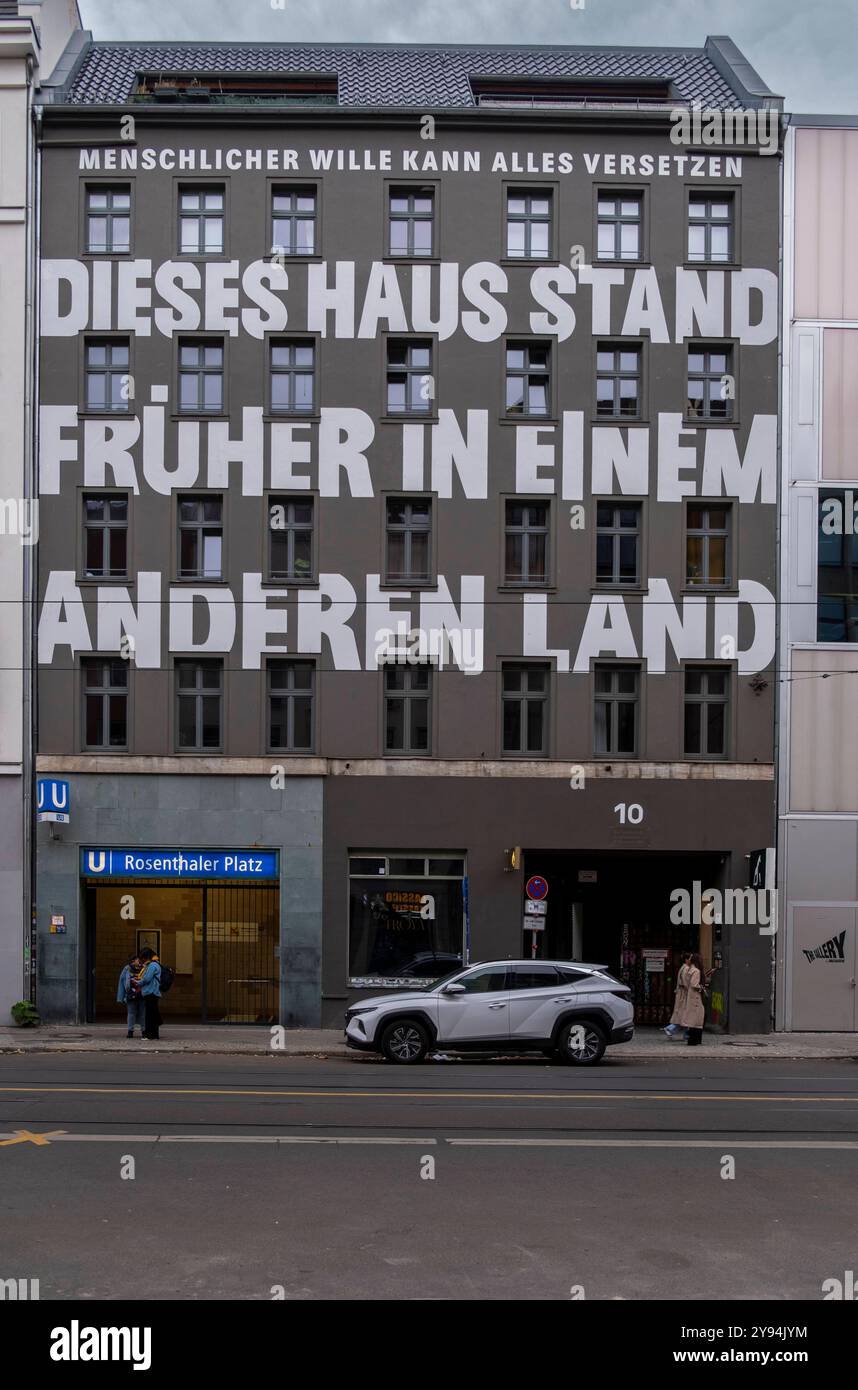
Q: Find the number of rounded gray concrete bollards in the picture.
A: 0